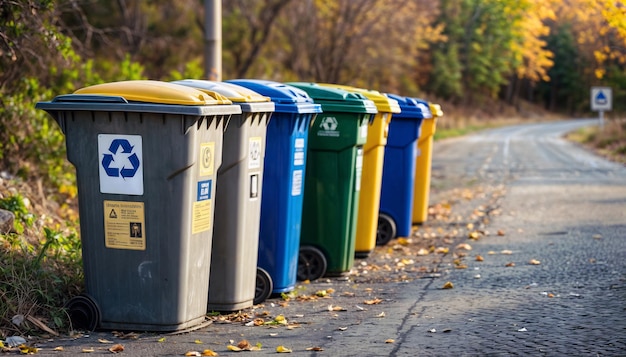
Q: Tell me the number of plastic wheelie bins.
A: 7